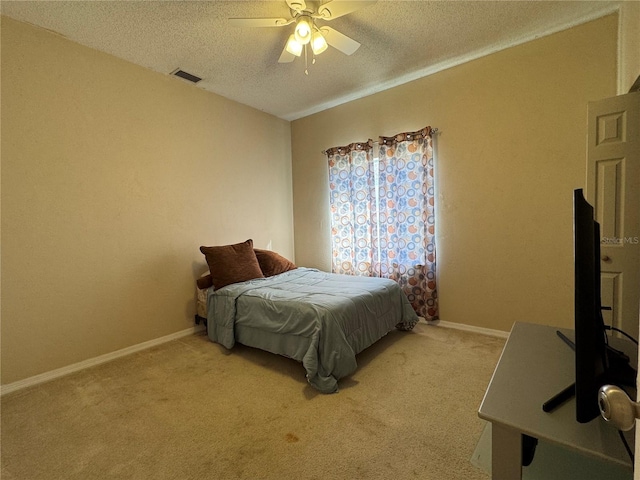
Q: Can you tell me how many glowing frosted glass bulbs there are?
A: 3